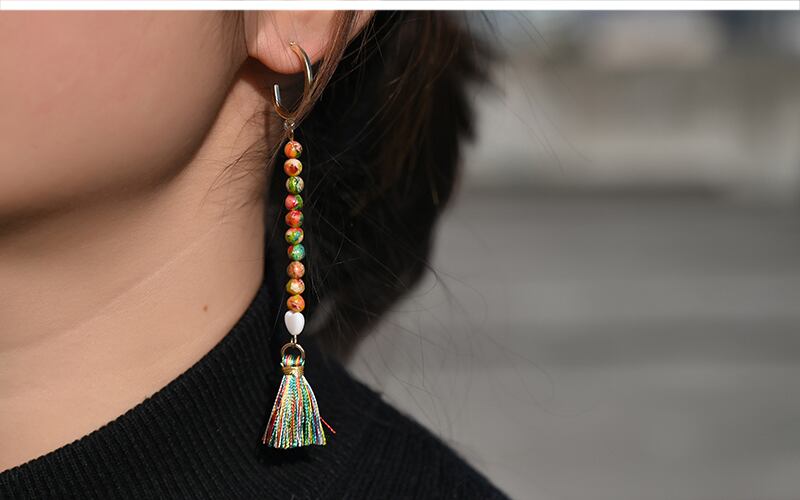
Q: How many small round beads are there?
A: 10